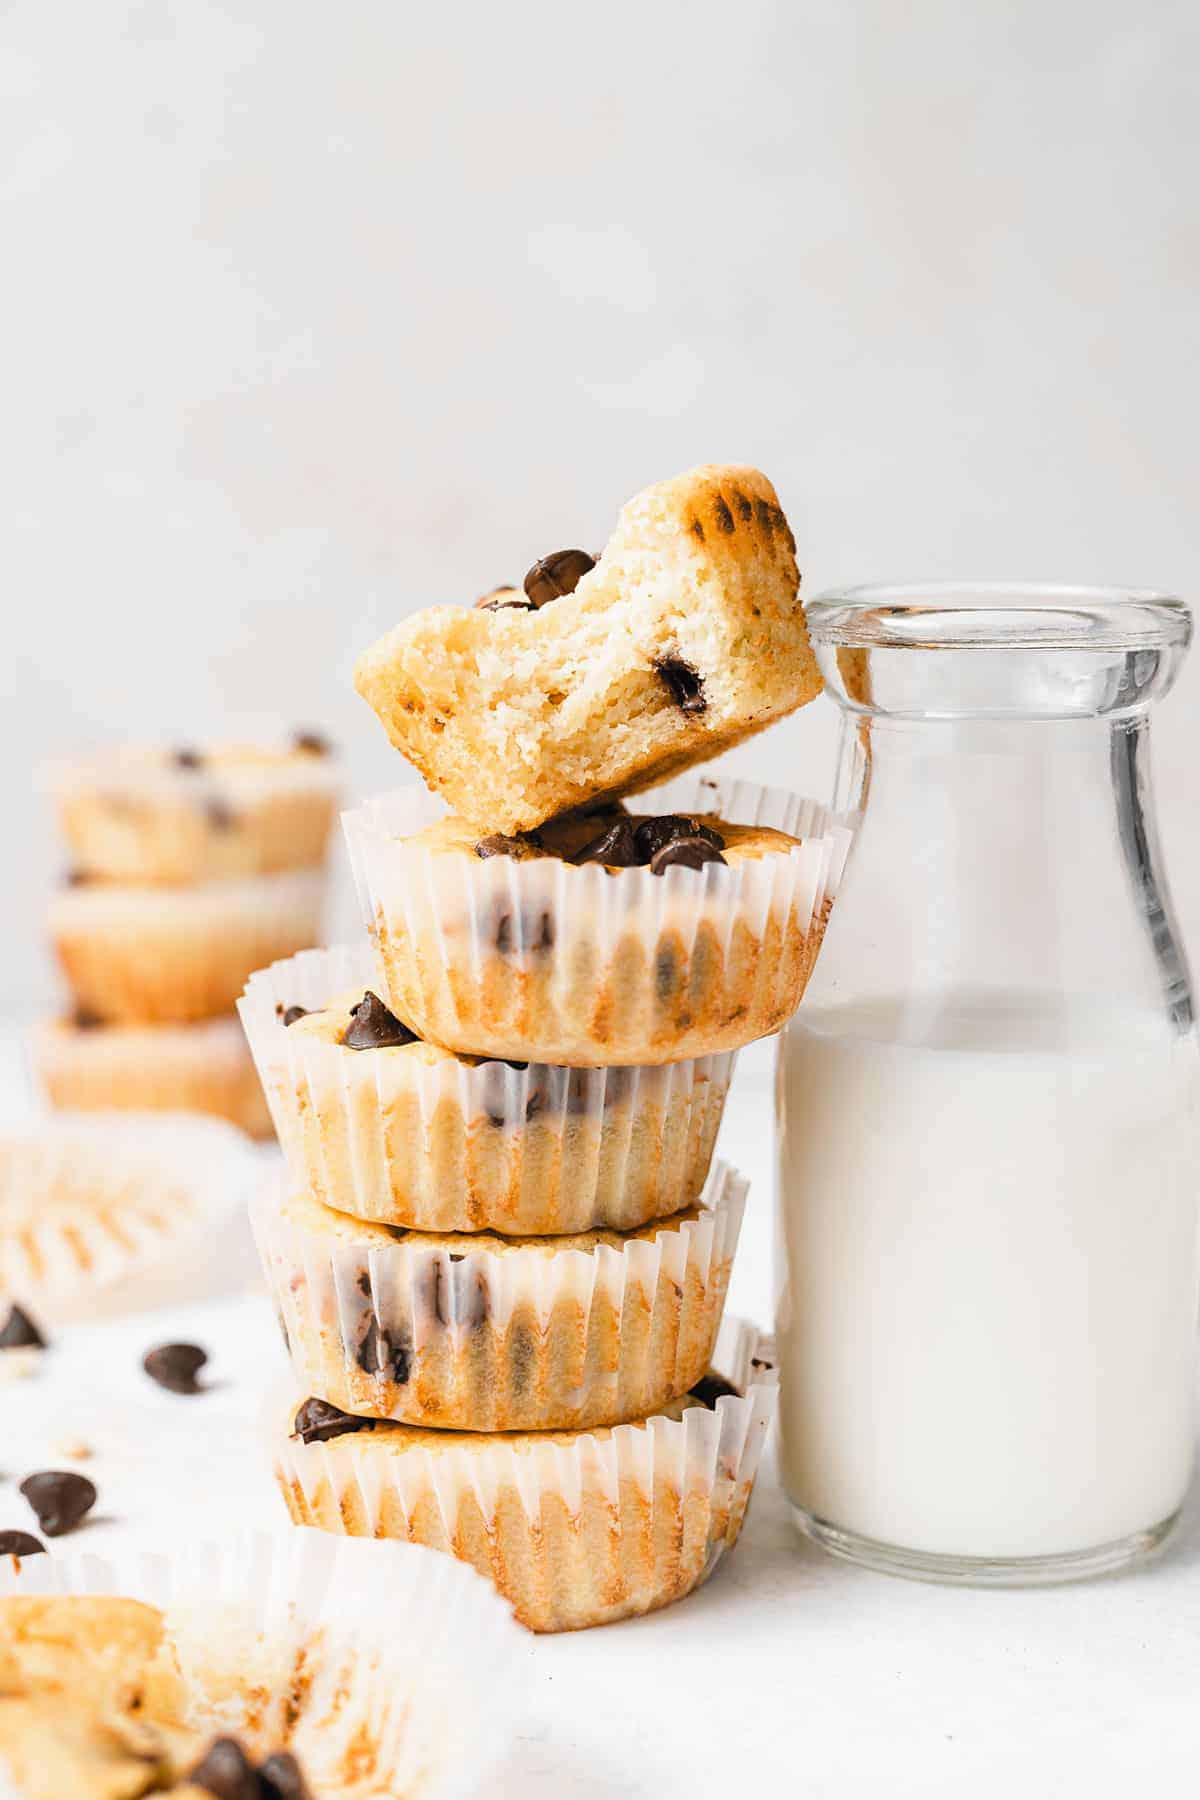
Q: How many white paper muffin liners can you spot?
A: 9